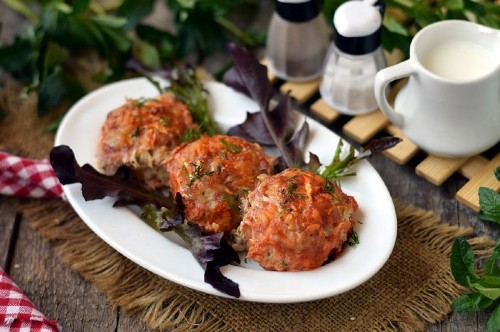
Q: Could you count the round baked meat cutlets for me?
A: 3